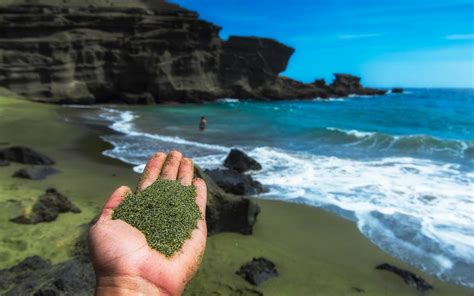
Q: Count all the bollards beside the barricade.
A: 0